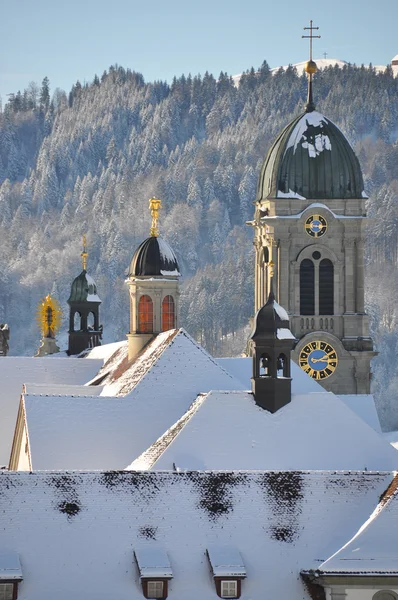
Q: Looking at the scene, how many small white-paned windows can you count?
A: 3